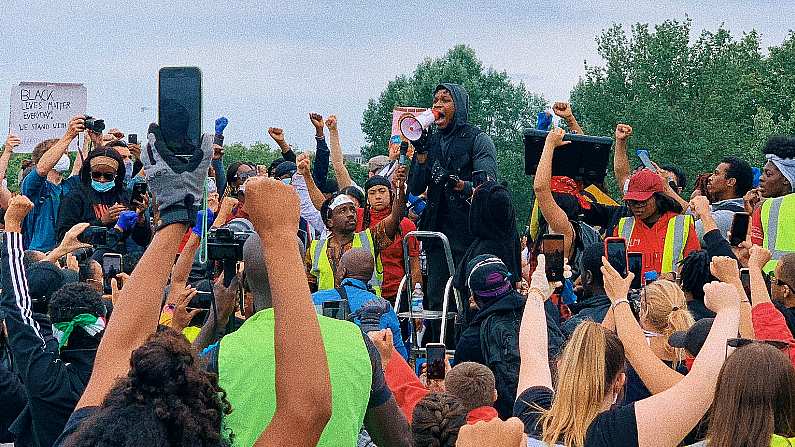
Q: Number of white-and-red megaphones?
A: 1